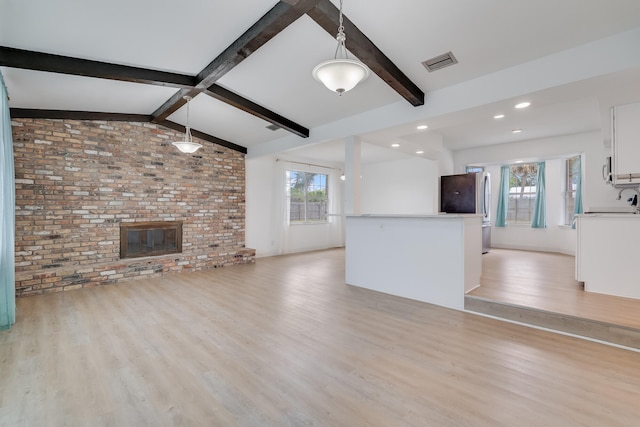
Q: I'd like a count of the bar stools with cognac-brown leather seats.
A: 0